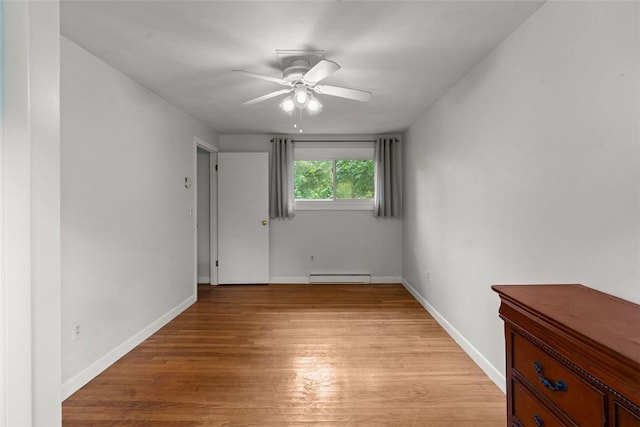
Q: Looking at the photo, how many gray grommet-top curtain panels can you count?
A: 2